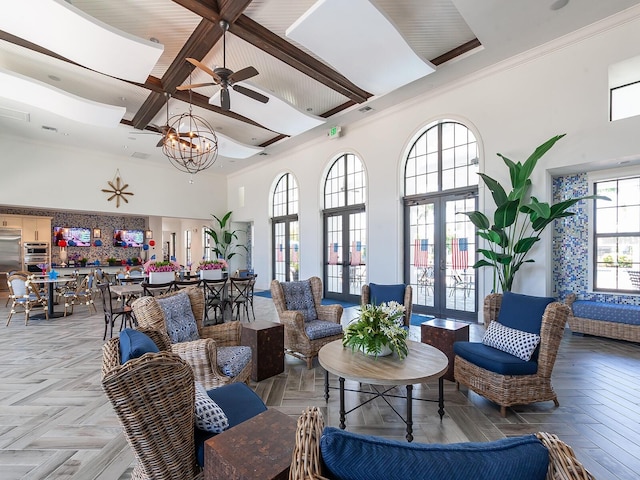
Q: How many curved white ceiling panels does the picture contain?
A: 5